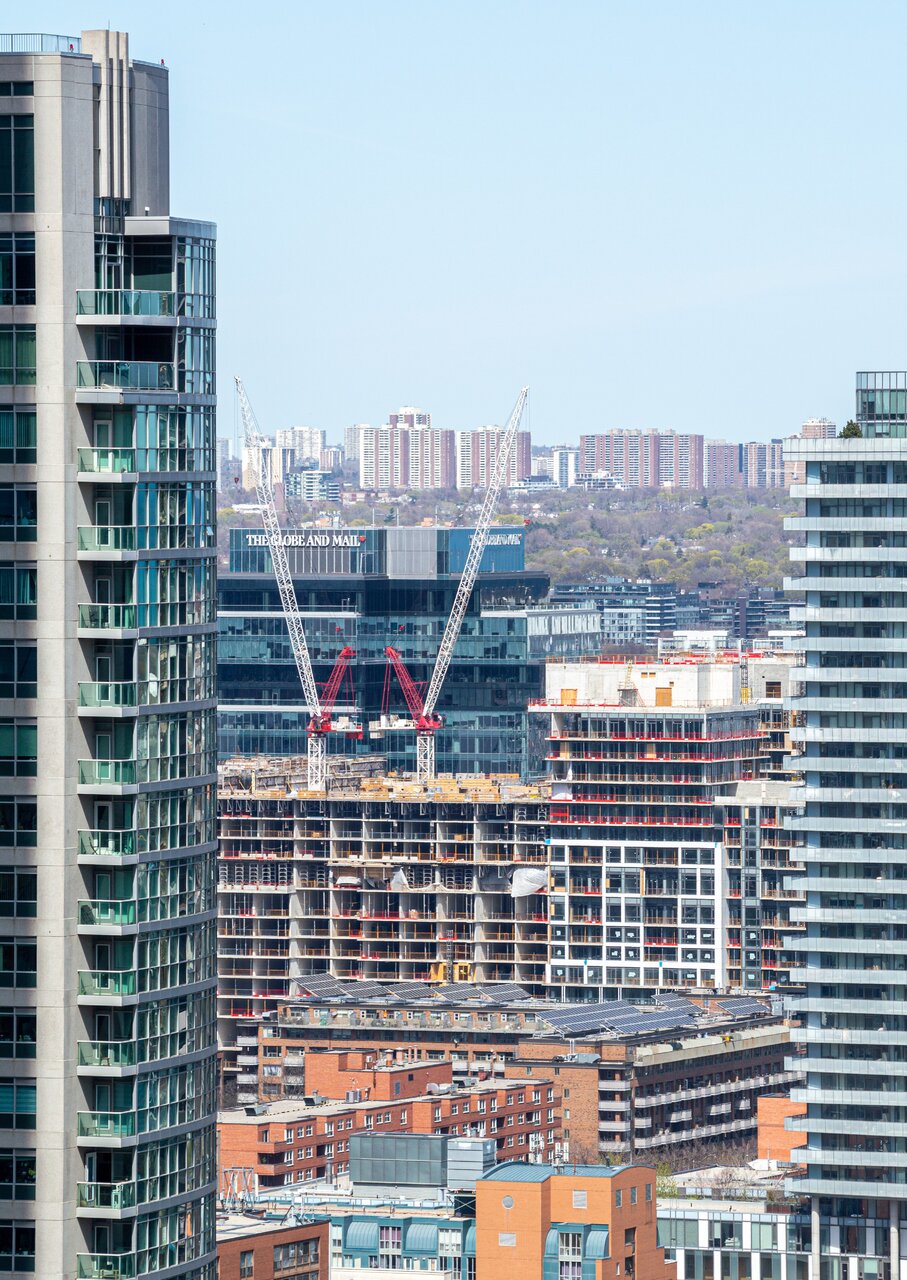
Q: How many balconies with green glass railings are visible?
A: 14